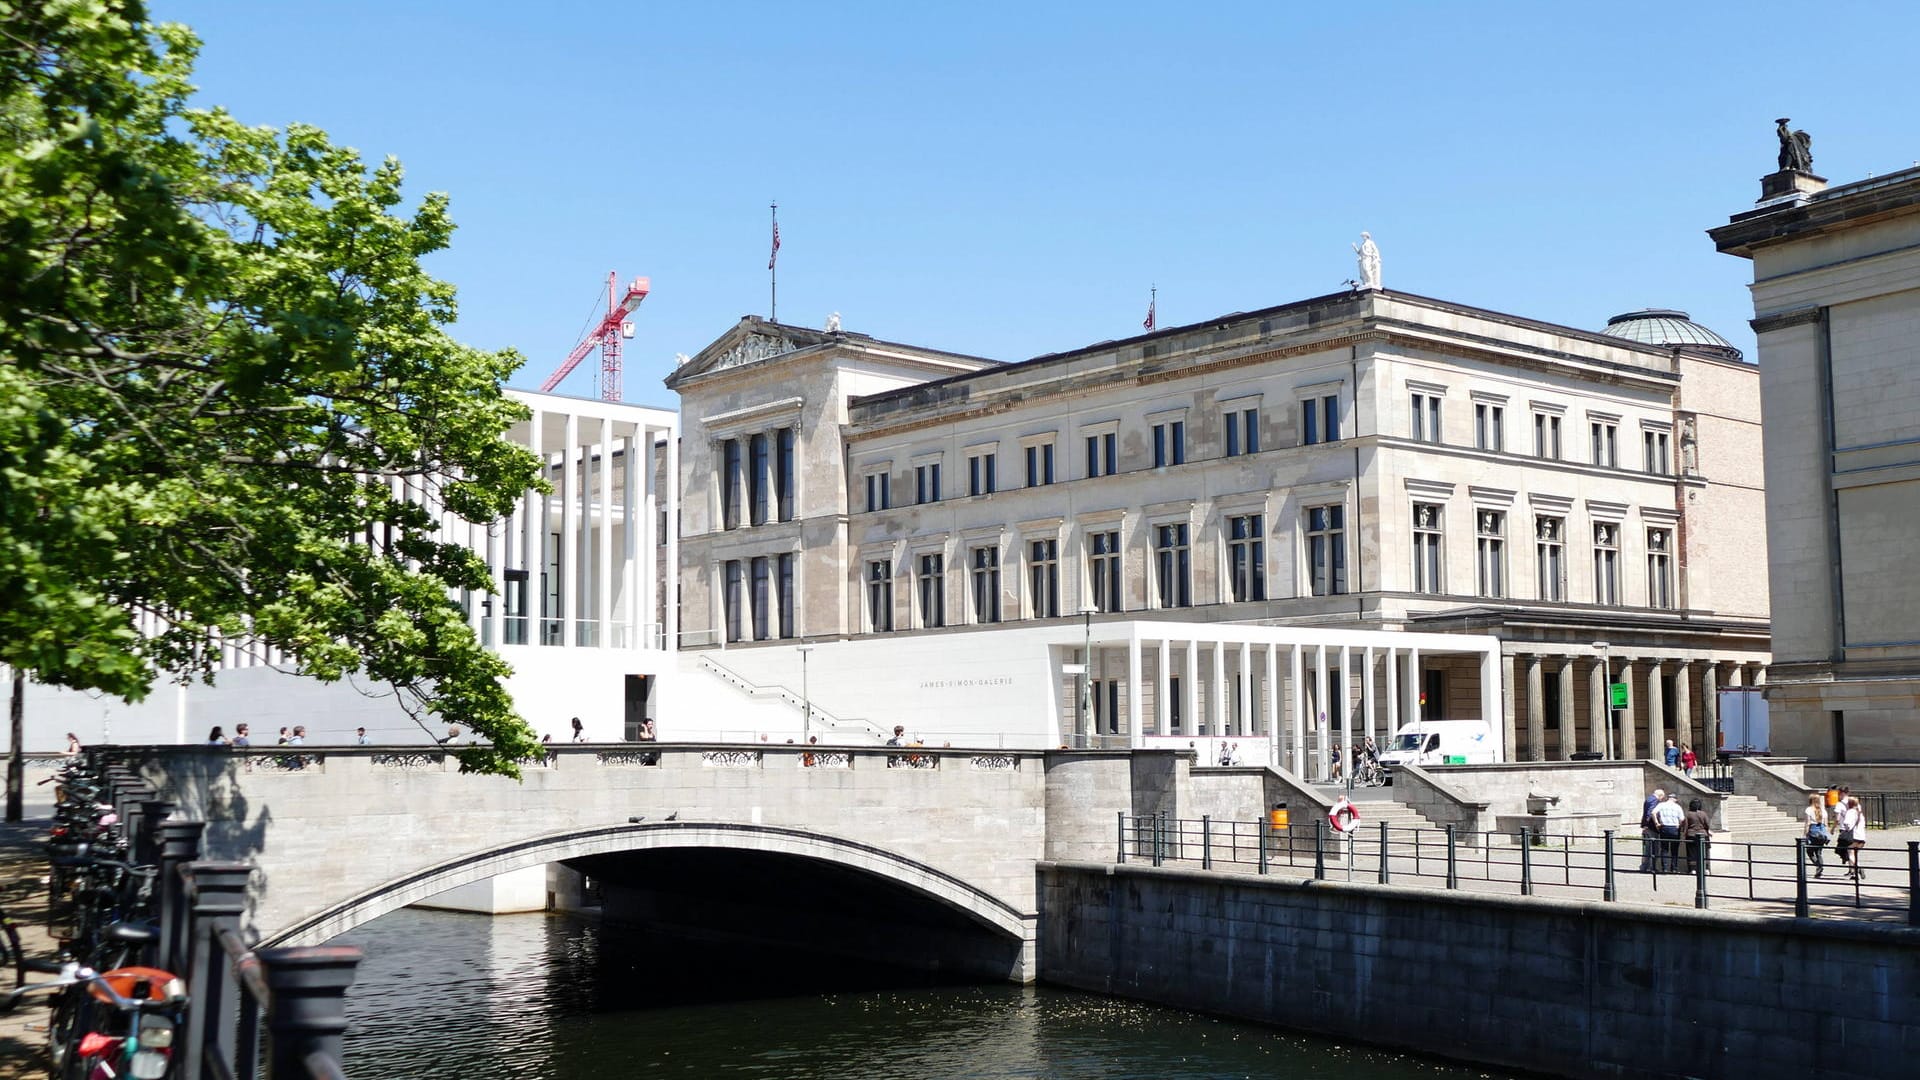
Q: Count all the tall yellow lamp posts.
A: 0